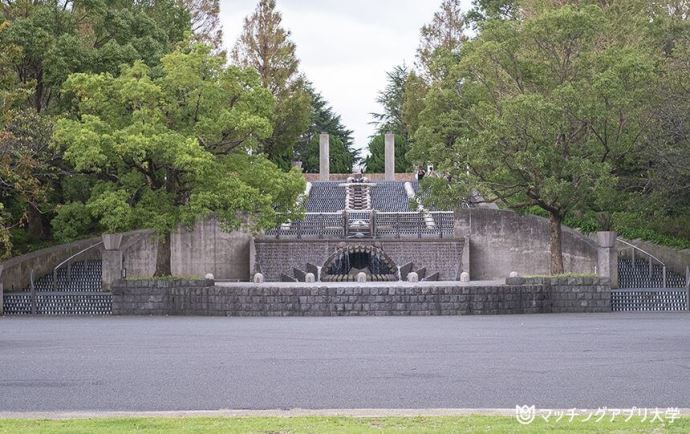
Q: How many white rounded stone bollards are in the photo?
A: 7